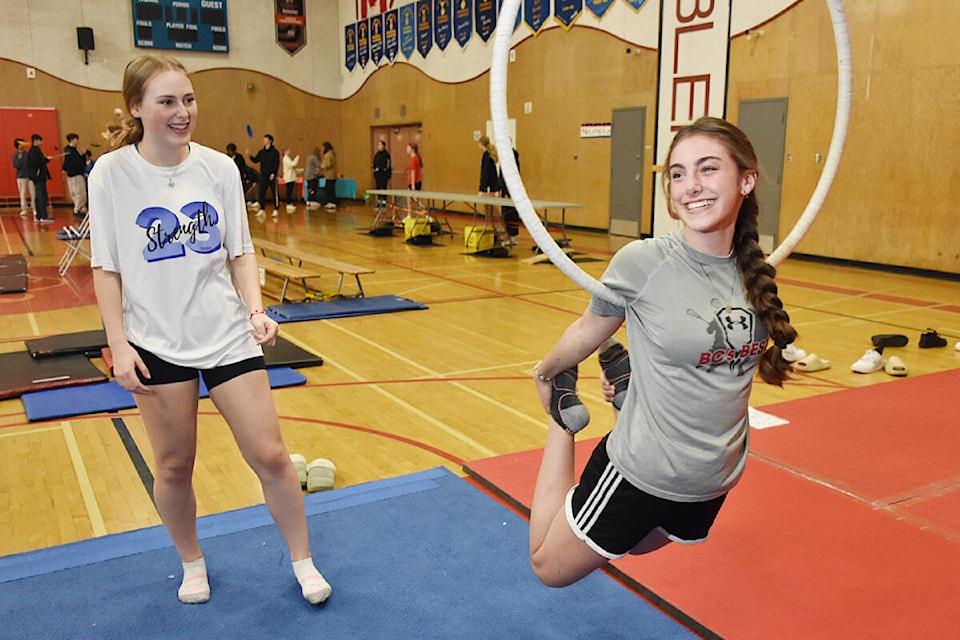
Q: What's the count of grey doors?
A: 2